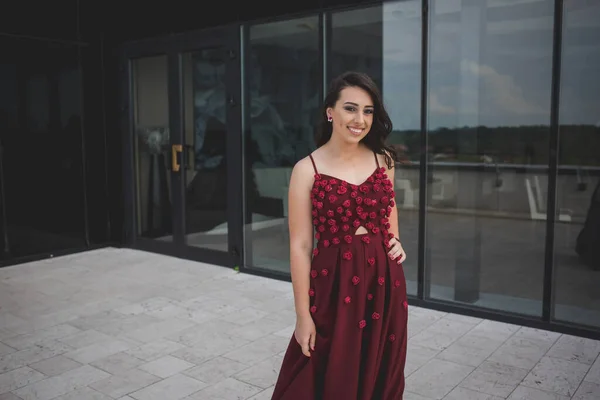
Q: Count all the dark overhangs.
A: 1